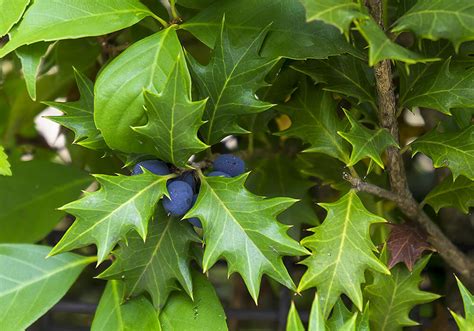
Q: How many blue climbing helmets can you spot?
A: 0